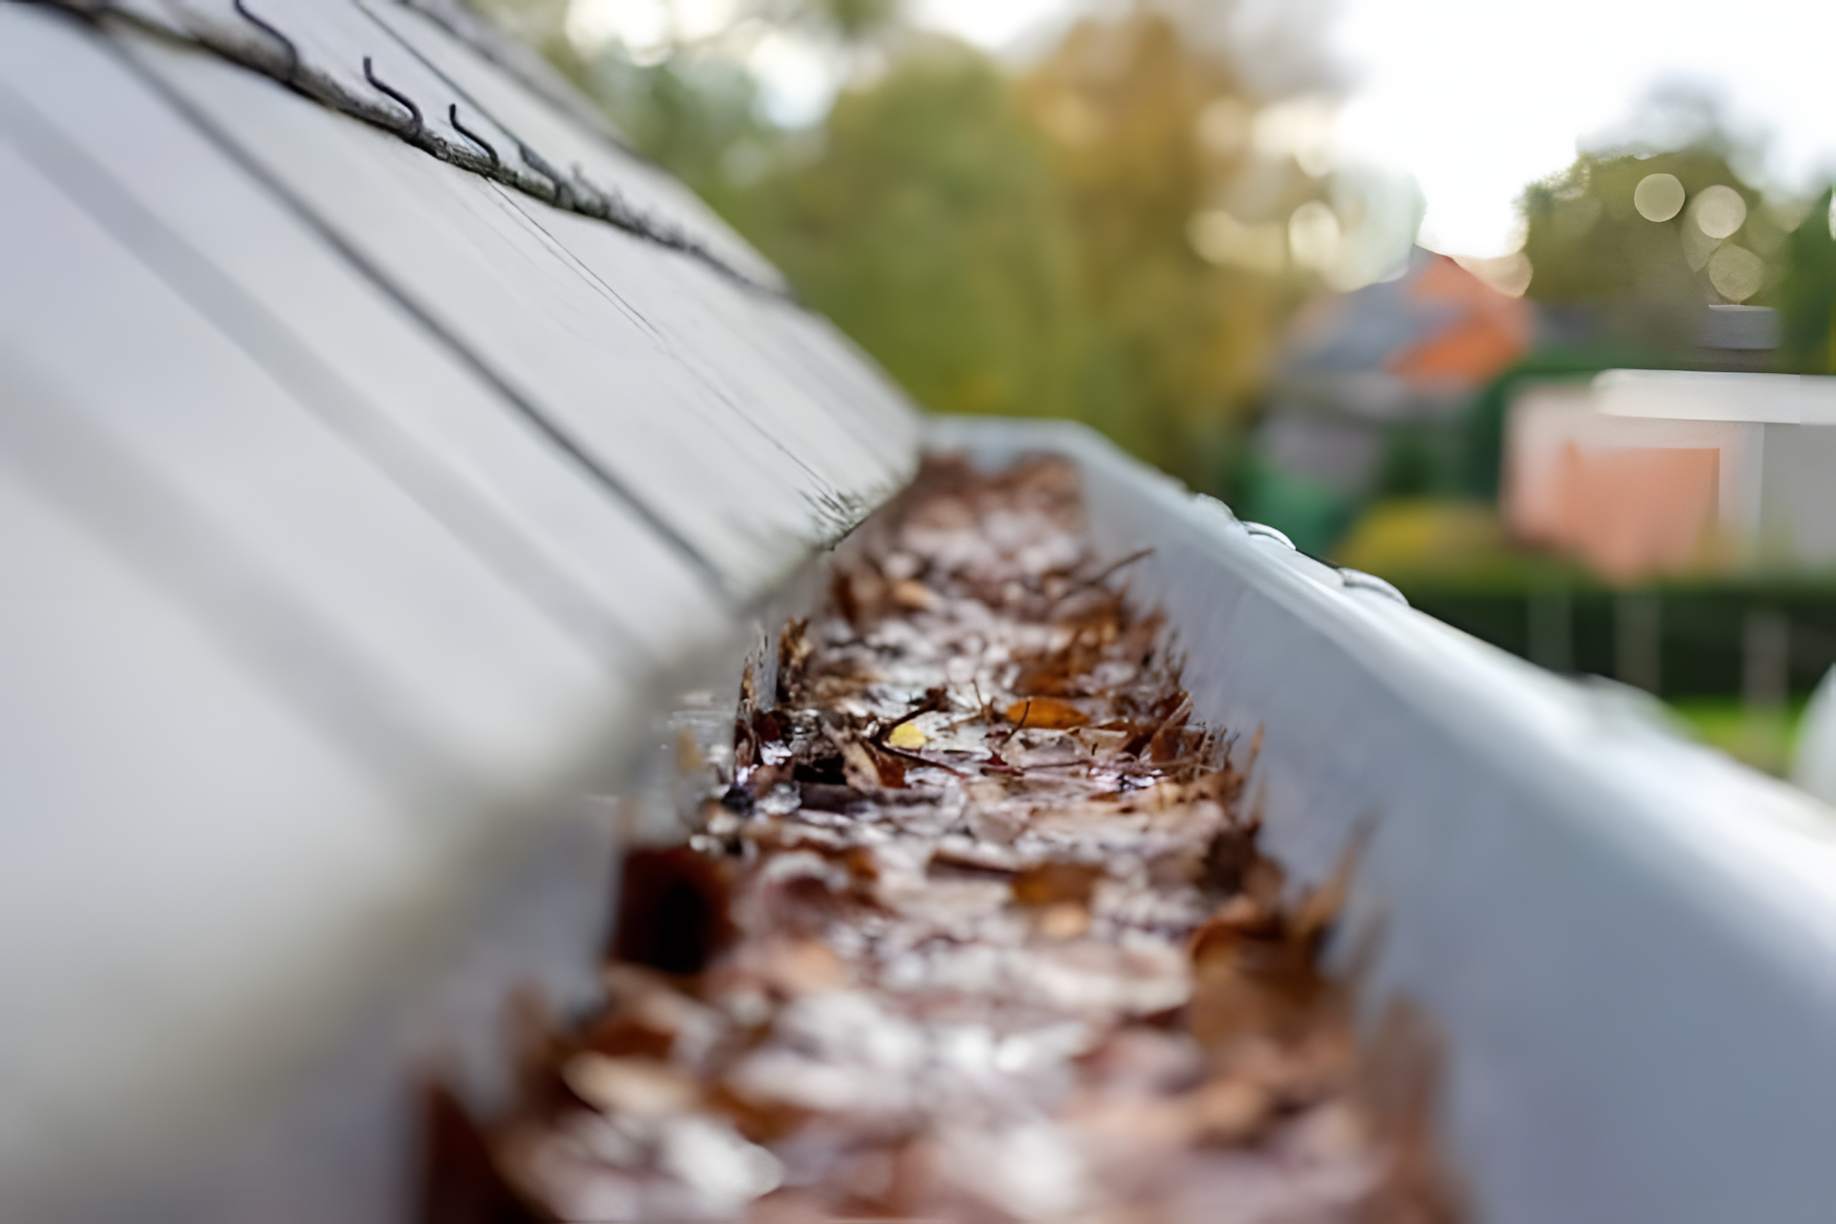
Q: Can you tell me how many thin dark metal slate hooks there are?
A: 3